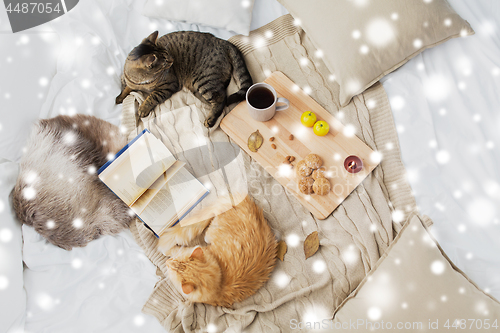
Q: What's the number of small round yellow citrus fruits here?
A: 2